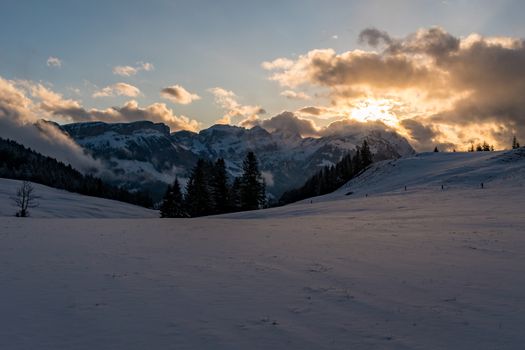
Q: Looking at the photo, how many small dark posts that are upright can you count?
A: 5